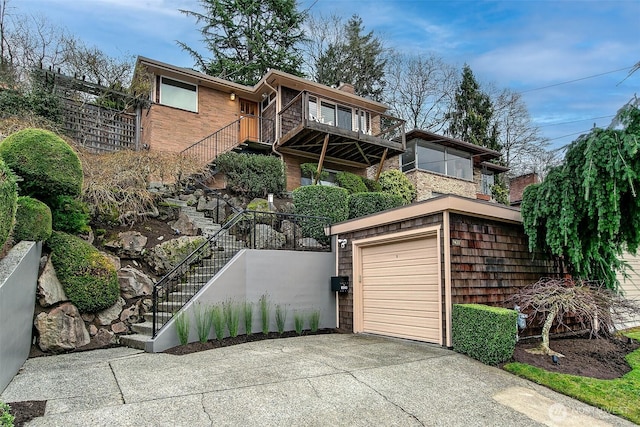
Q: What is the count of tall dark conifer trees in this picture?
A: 3